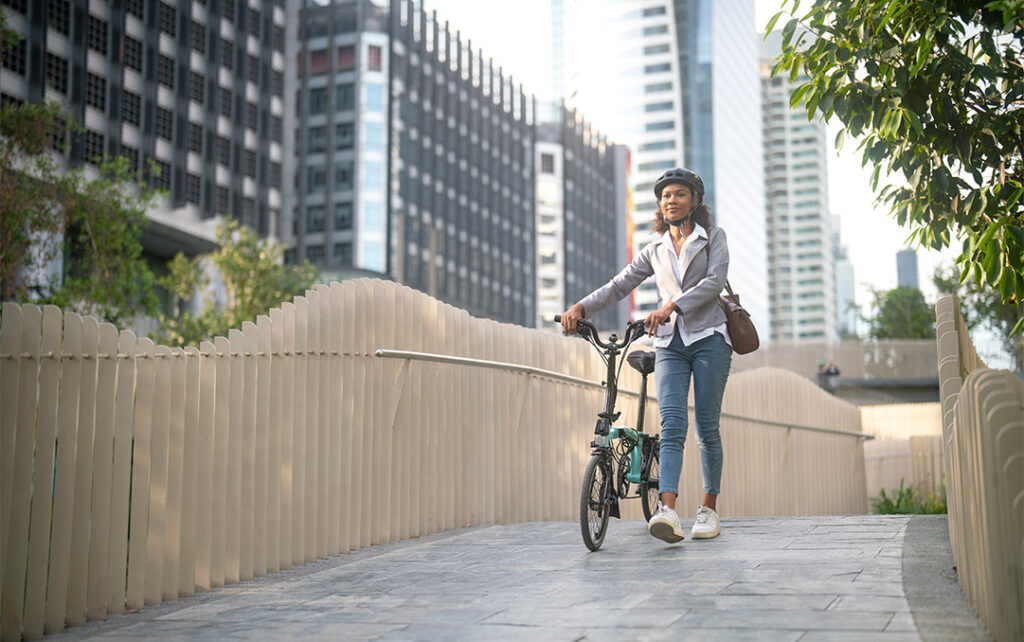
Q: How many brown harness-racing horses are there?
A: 0